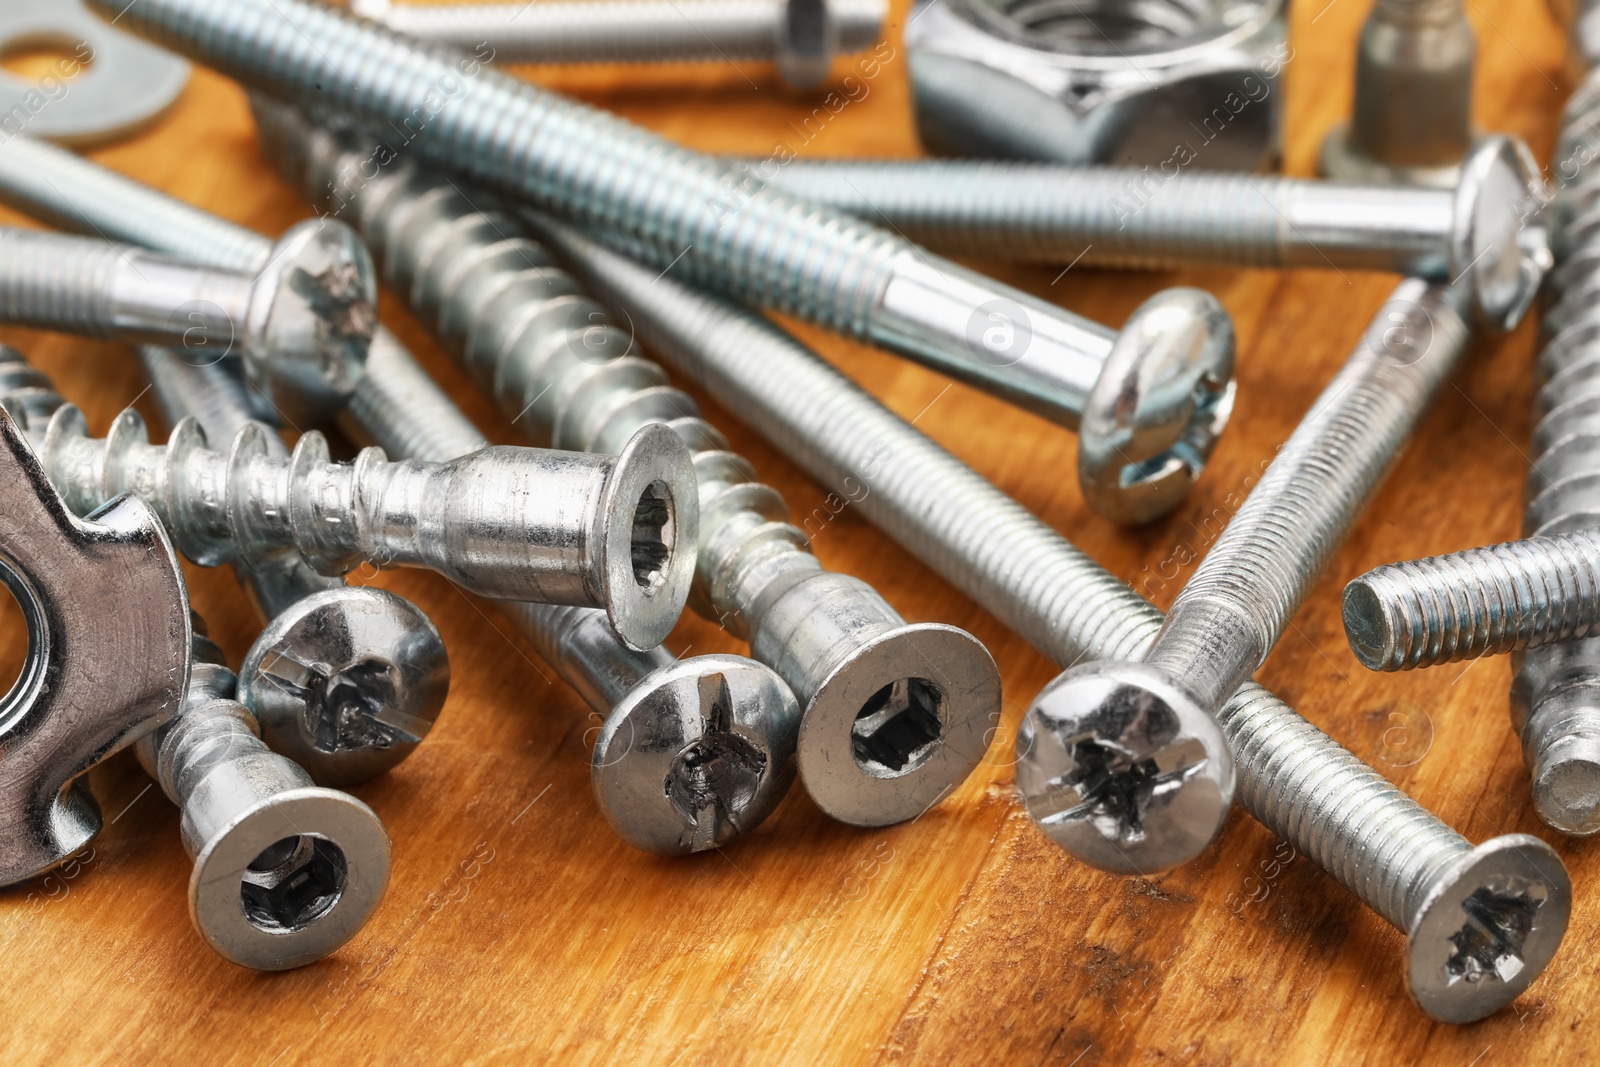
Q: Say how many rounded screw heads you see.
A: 6